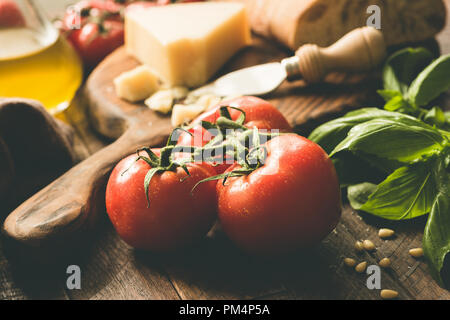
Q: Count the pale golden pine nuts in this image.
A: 8